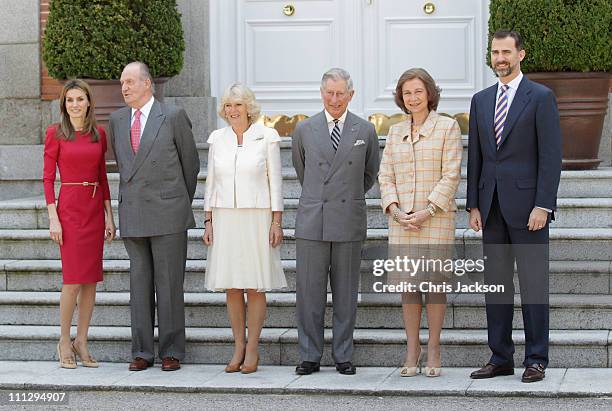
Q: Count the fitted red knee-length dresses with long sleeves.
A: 1